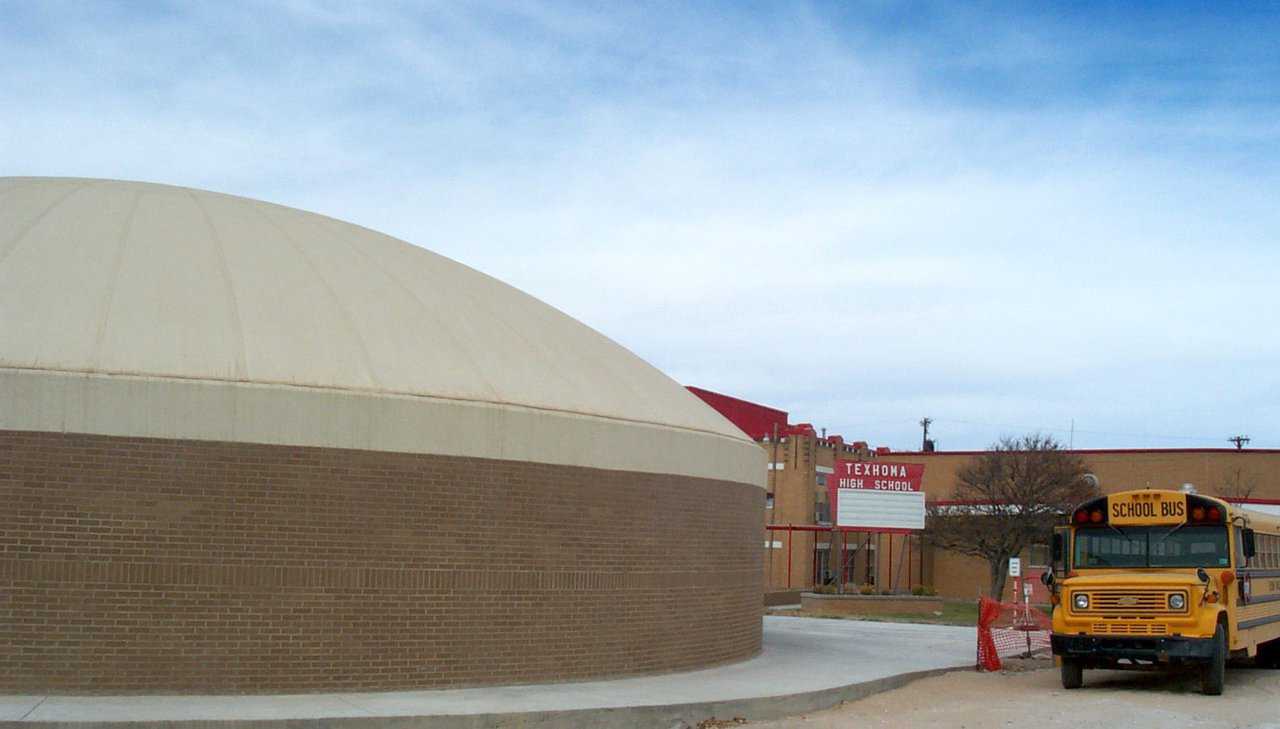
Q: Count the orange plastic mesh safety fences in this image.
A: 1